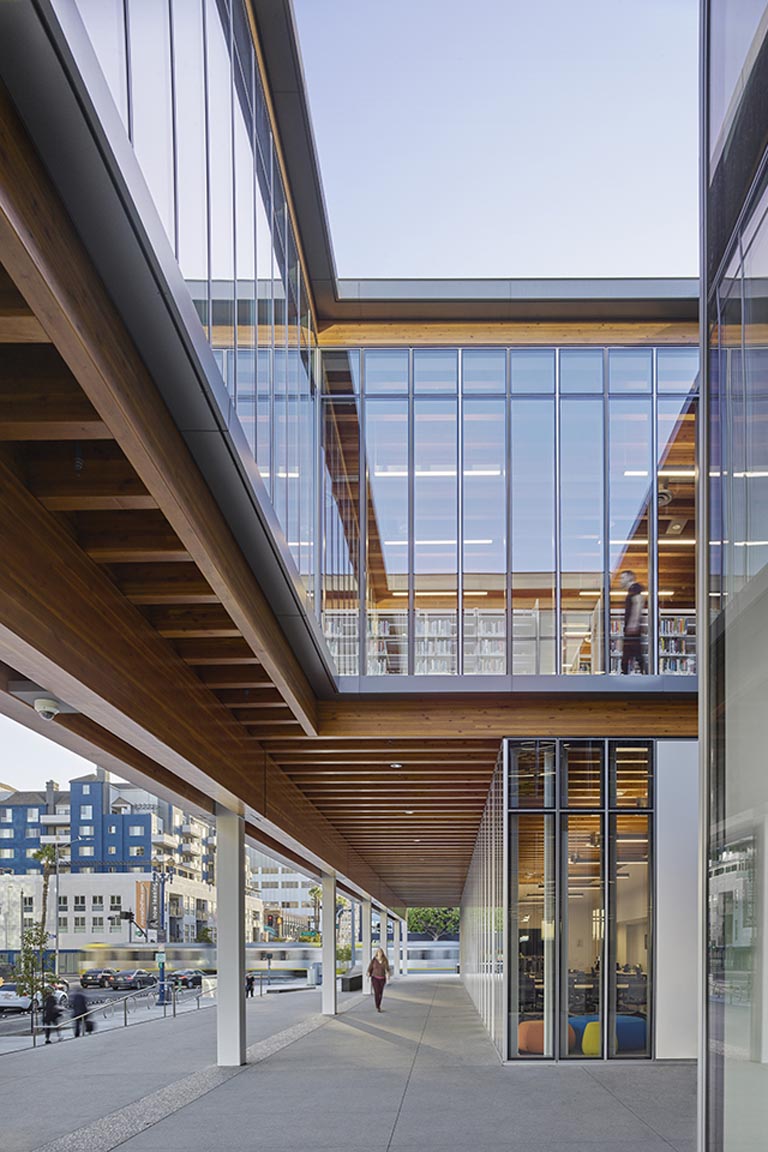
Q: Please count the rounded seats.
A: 3